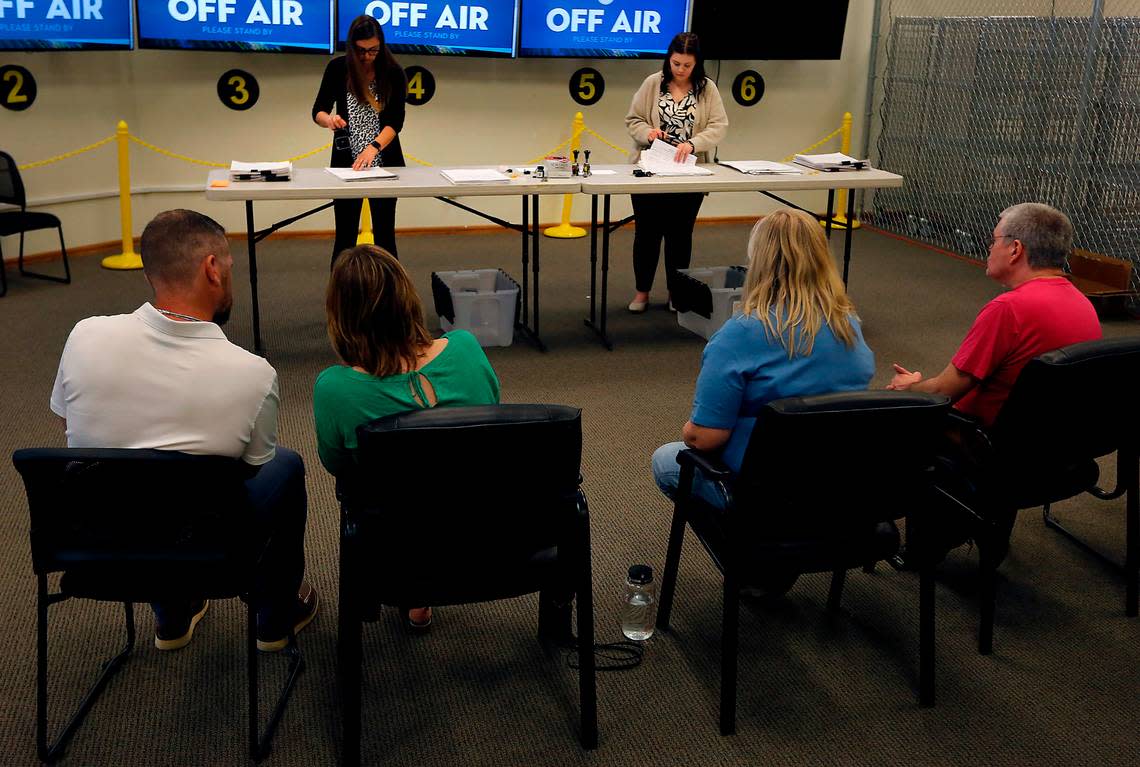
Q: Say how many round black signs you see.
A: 5